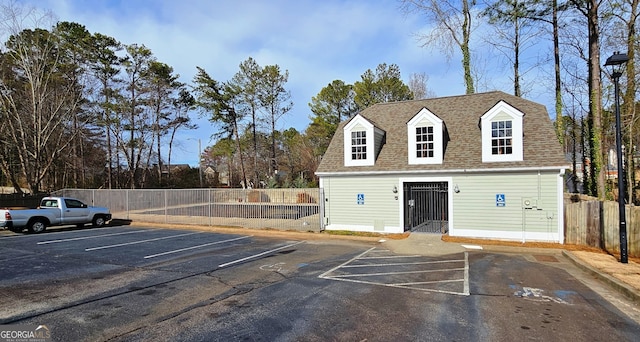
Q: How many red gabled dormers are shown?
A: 0